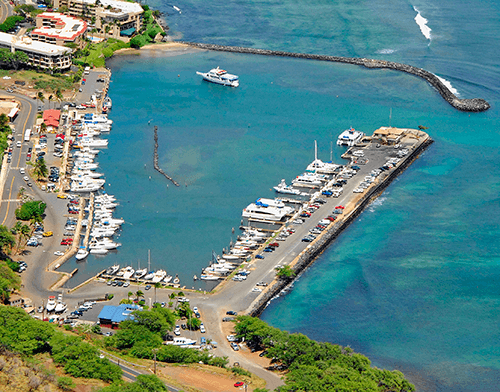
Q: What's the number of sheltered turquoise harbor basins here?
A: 1